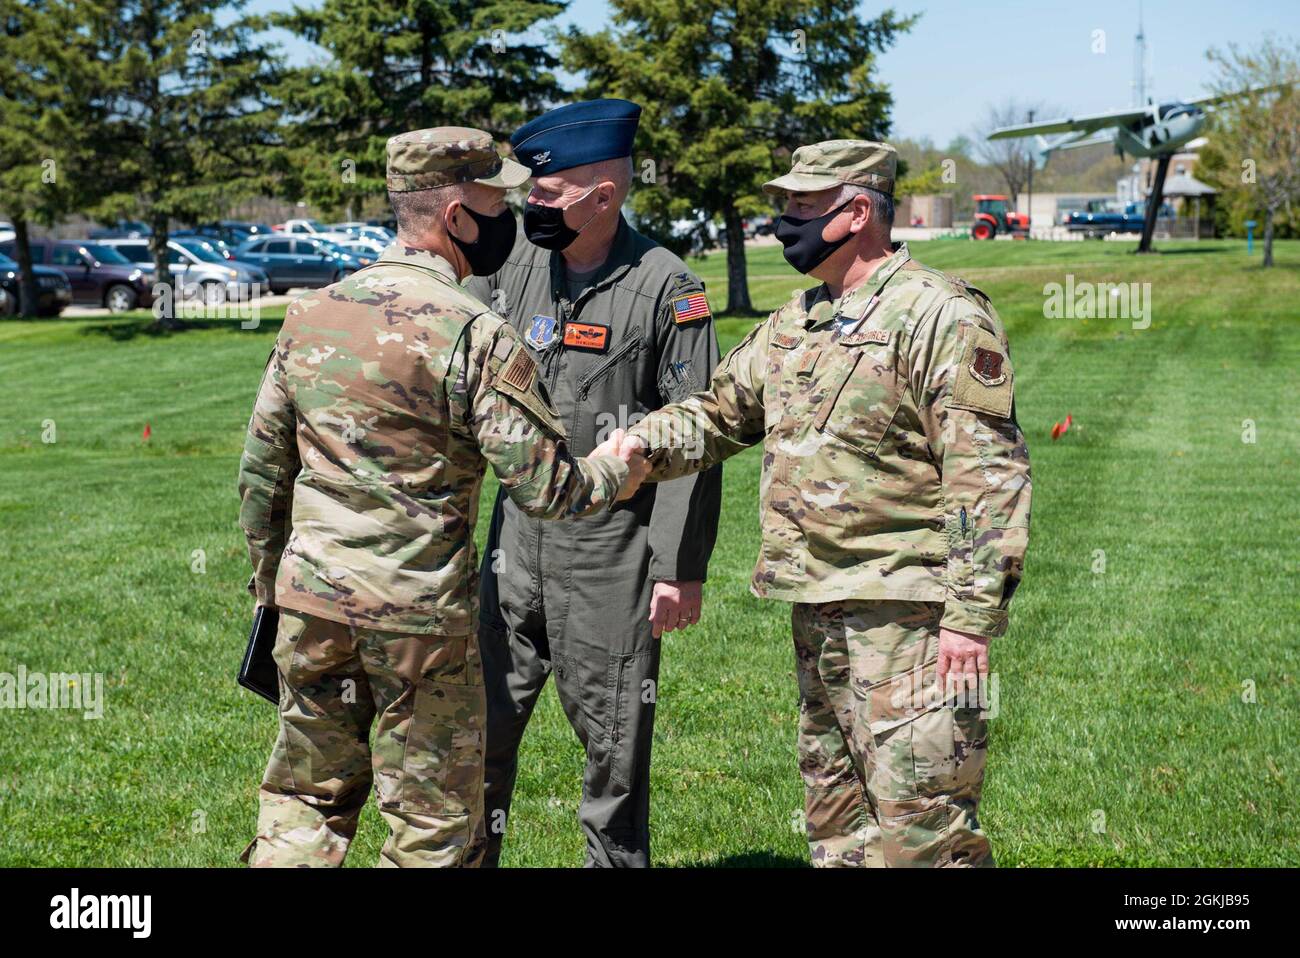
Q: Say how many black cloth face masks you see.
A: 3